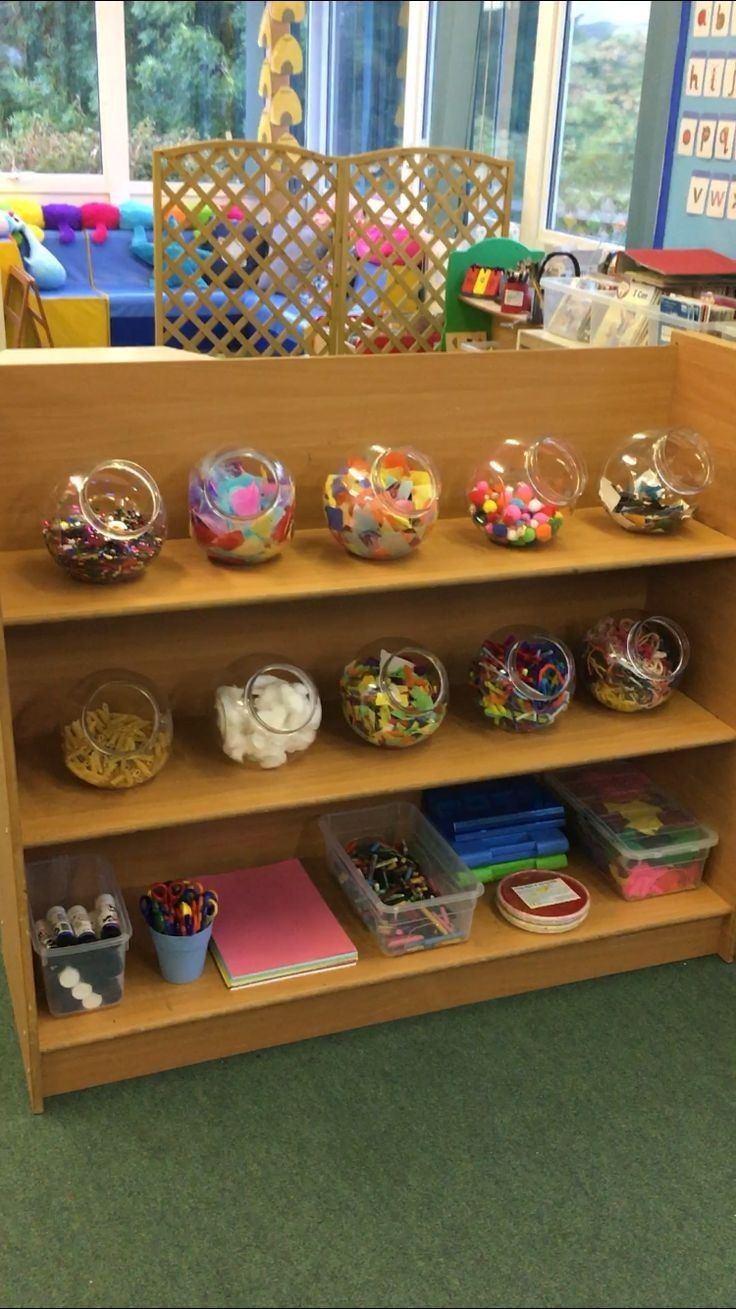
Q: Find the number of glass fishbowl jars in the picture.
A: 10